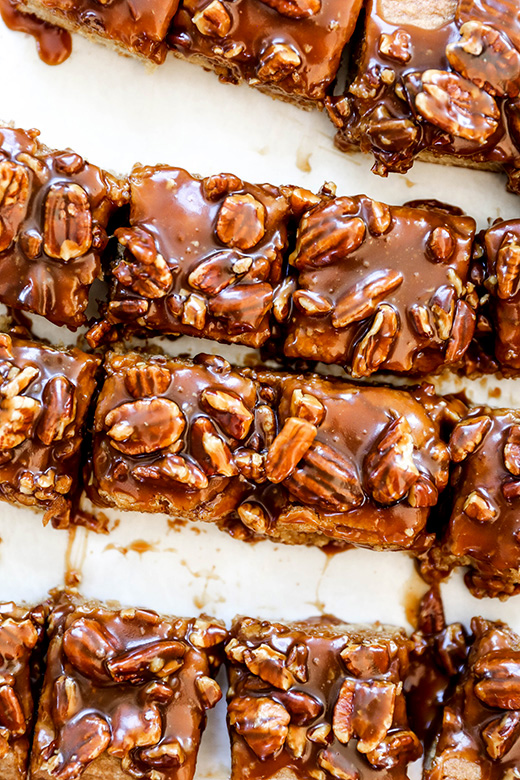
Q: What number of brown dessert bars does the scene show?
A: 15